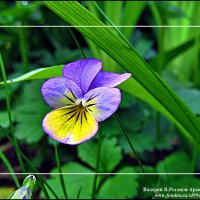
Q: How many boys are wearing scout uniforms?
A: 0